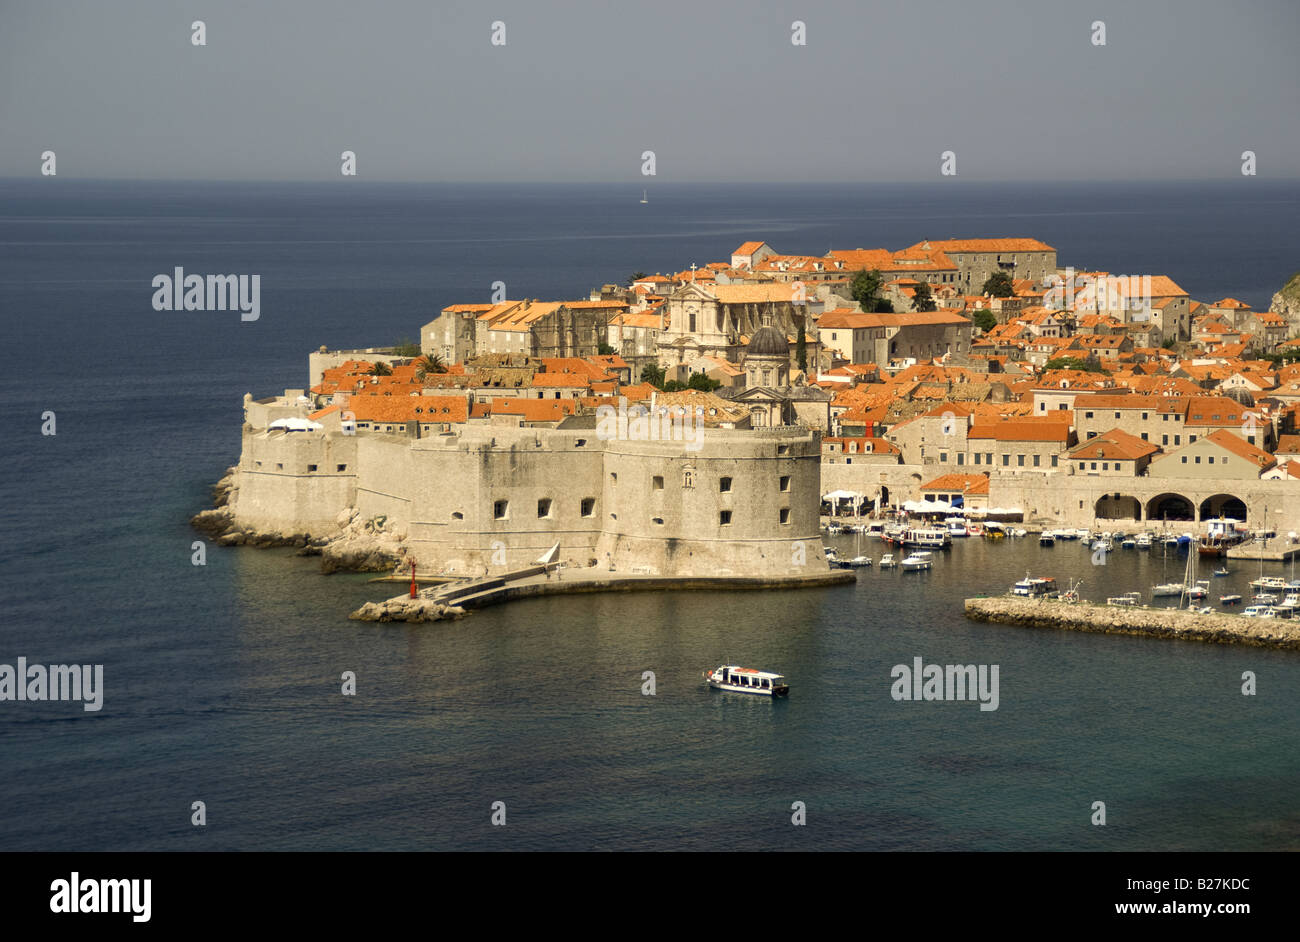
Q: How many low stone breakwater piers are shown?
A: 2